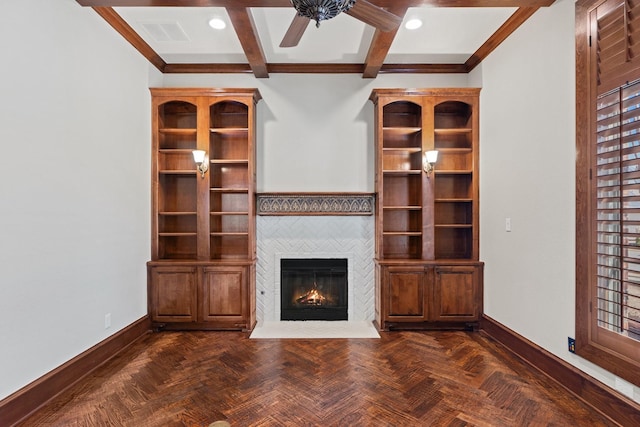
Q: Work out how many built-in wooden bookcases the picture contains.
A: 2